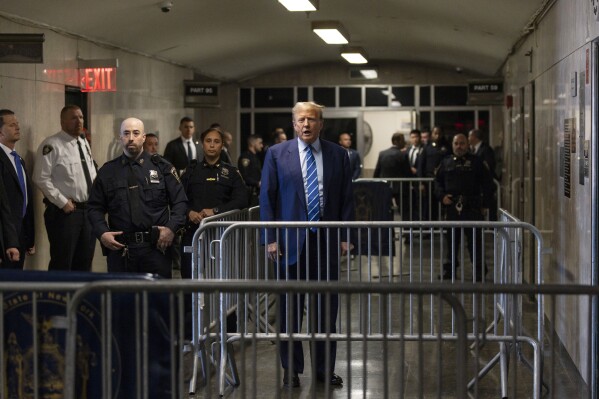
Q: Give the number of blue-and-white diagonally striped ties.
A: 1